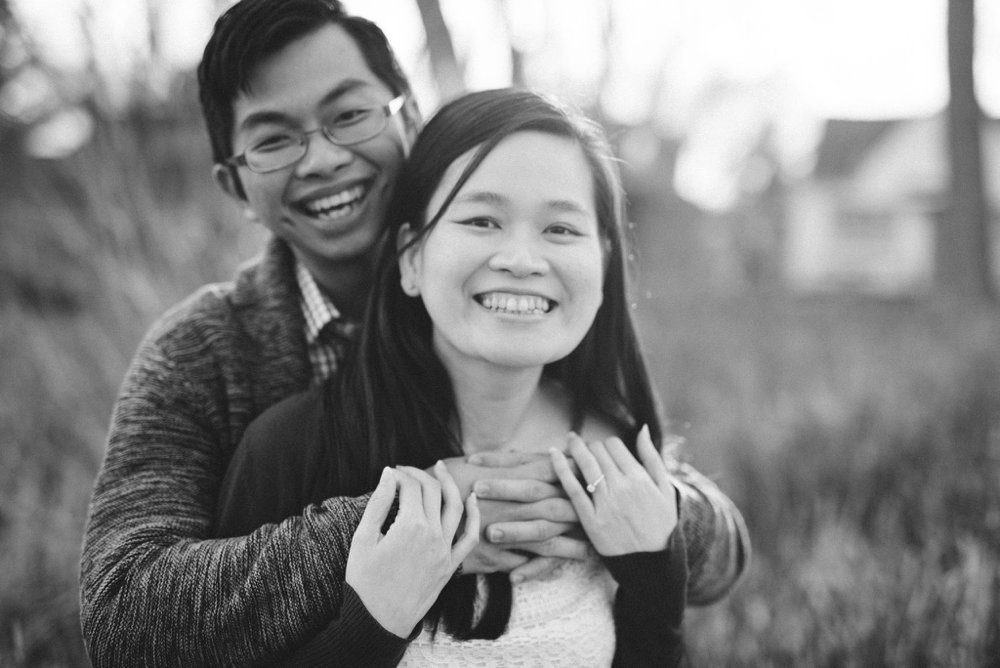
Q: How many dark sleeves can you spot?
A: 2